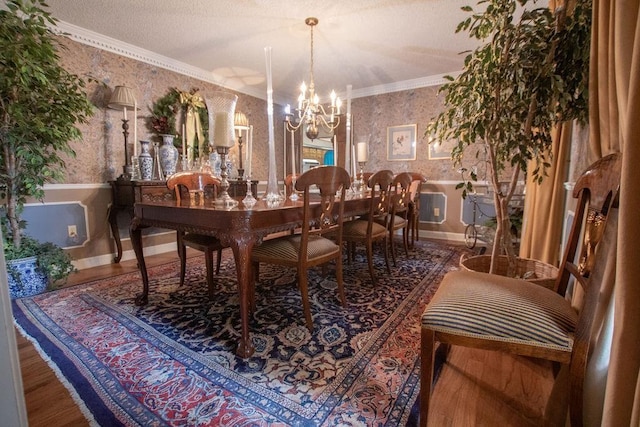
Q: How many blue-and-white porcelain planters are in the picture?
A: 1